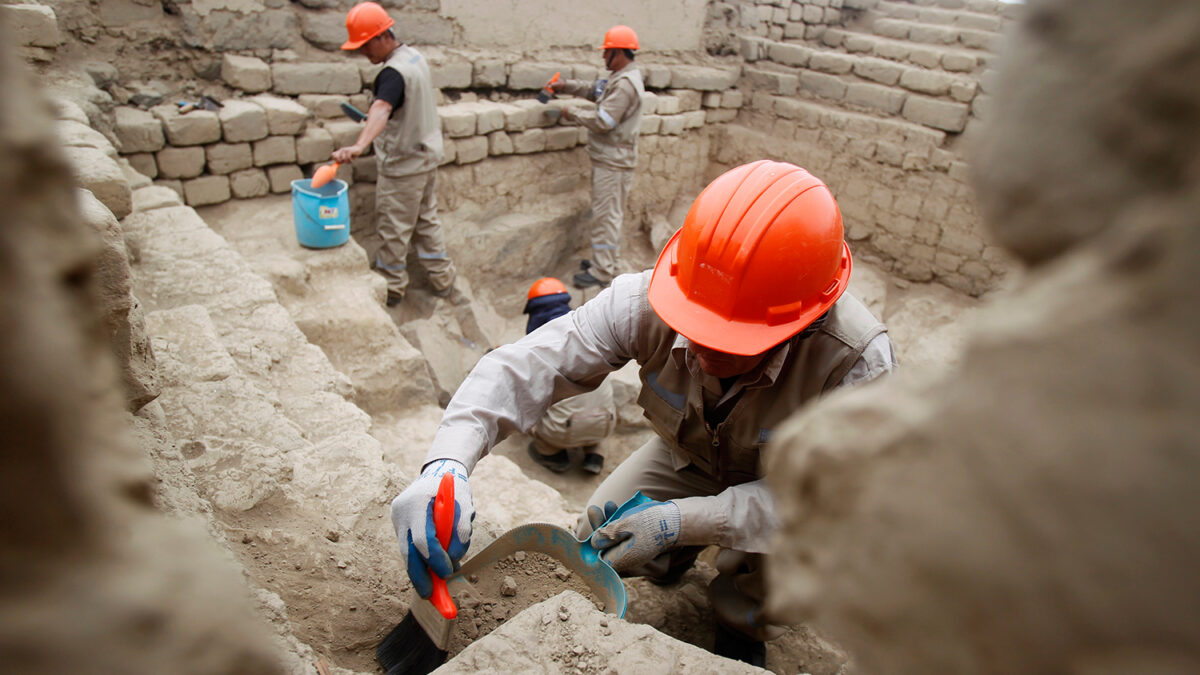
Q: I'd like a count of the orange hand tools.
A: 3